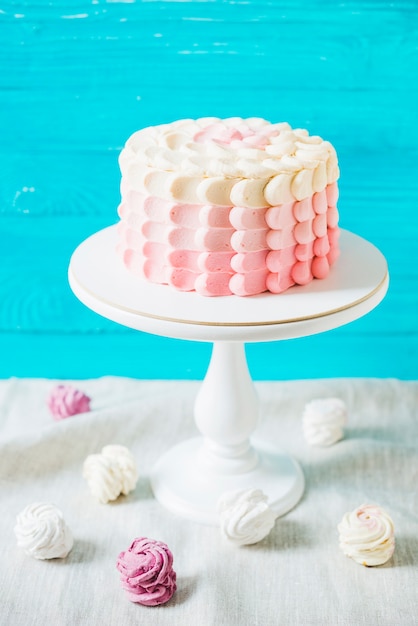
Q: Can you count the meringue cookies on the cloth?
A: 7